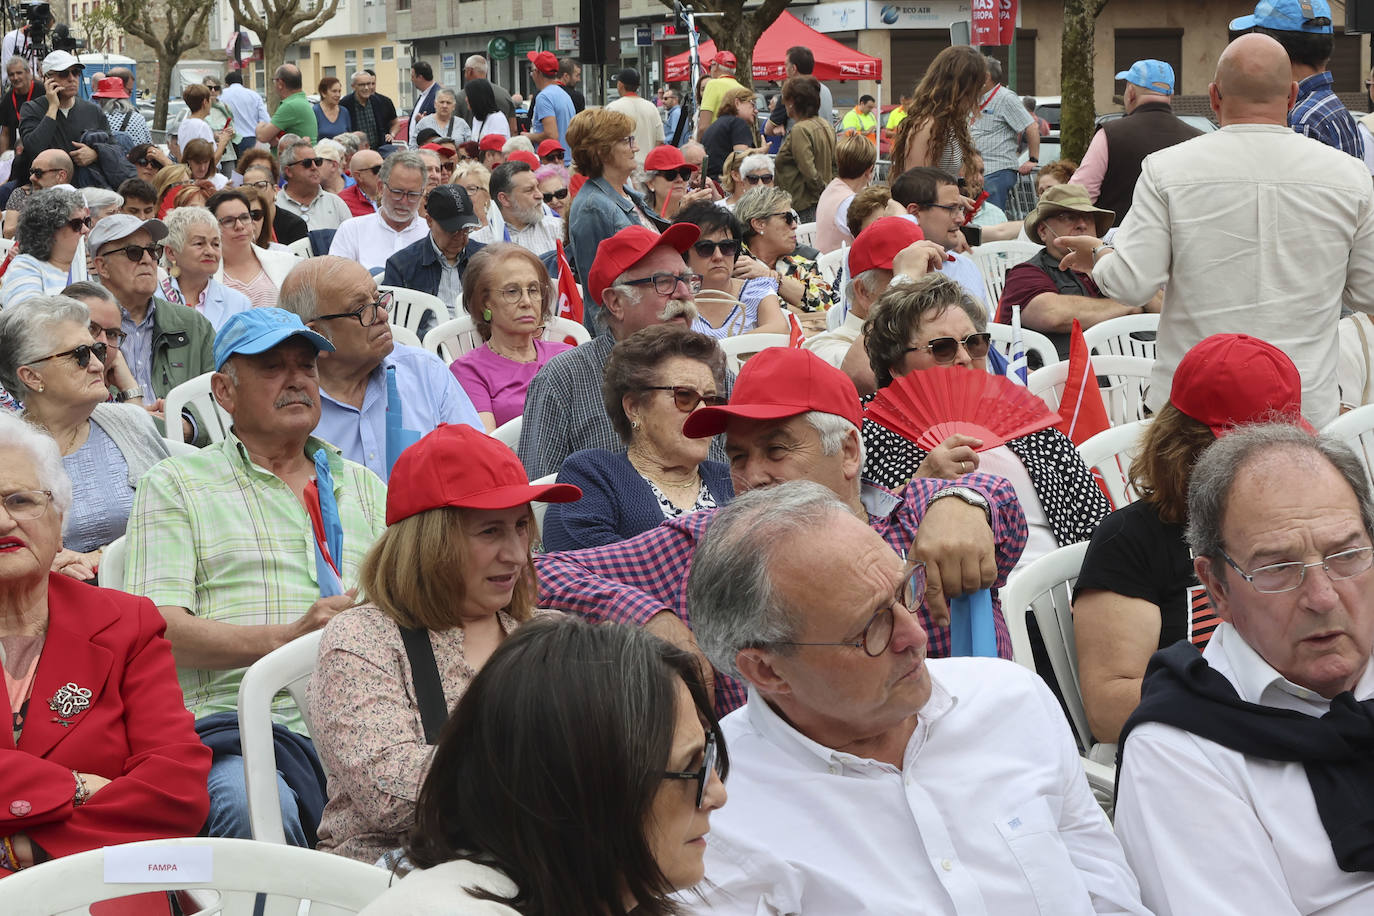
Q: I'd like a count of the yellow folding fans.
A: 0